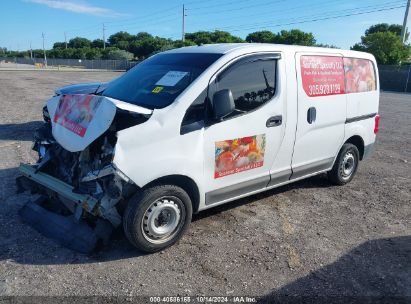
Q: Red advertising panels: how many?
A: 3